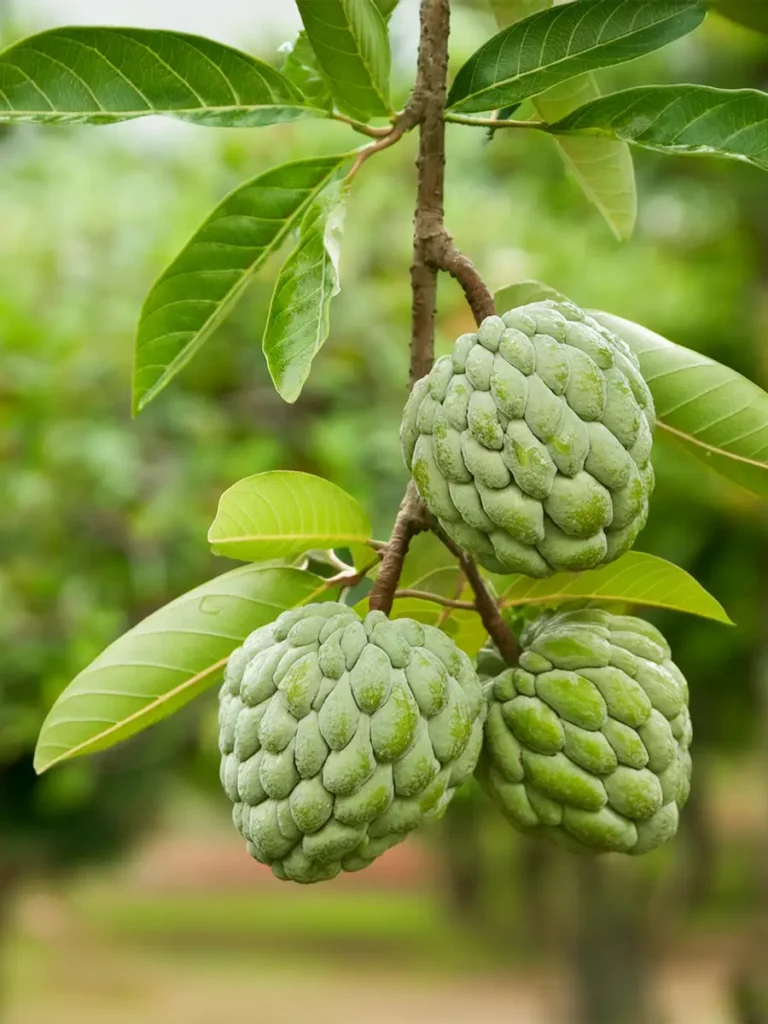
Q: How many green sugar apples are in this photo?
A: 3